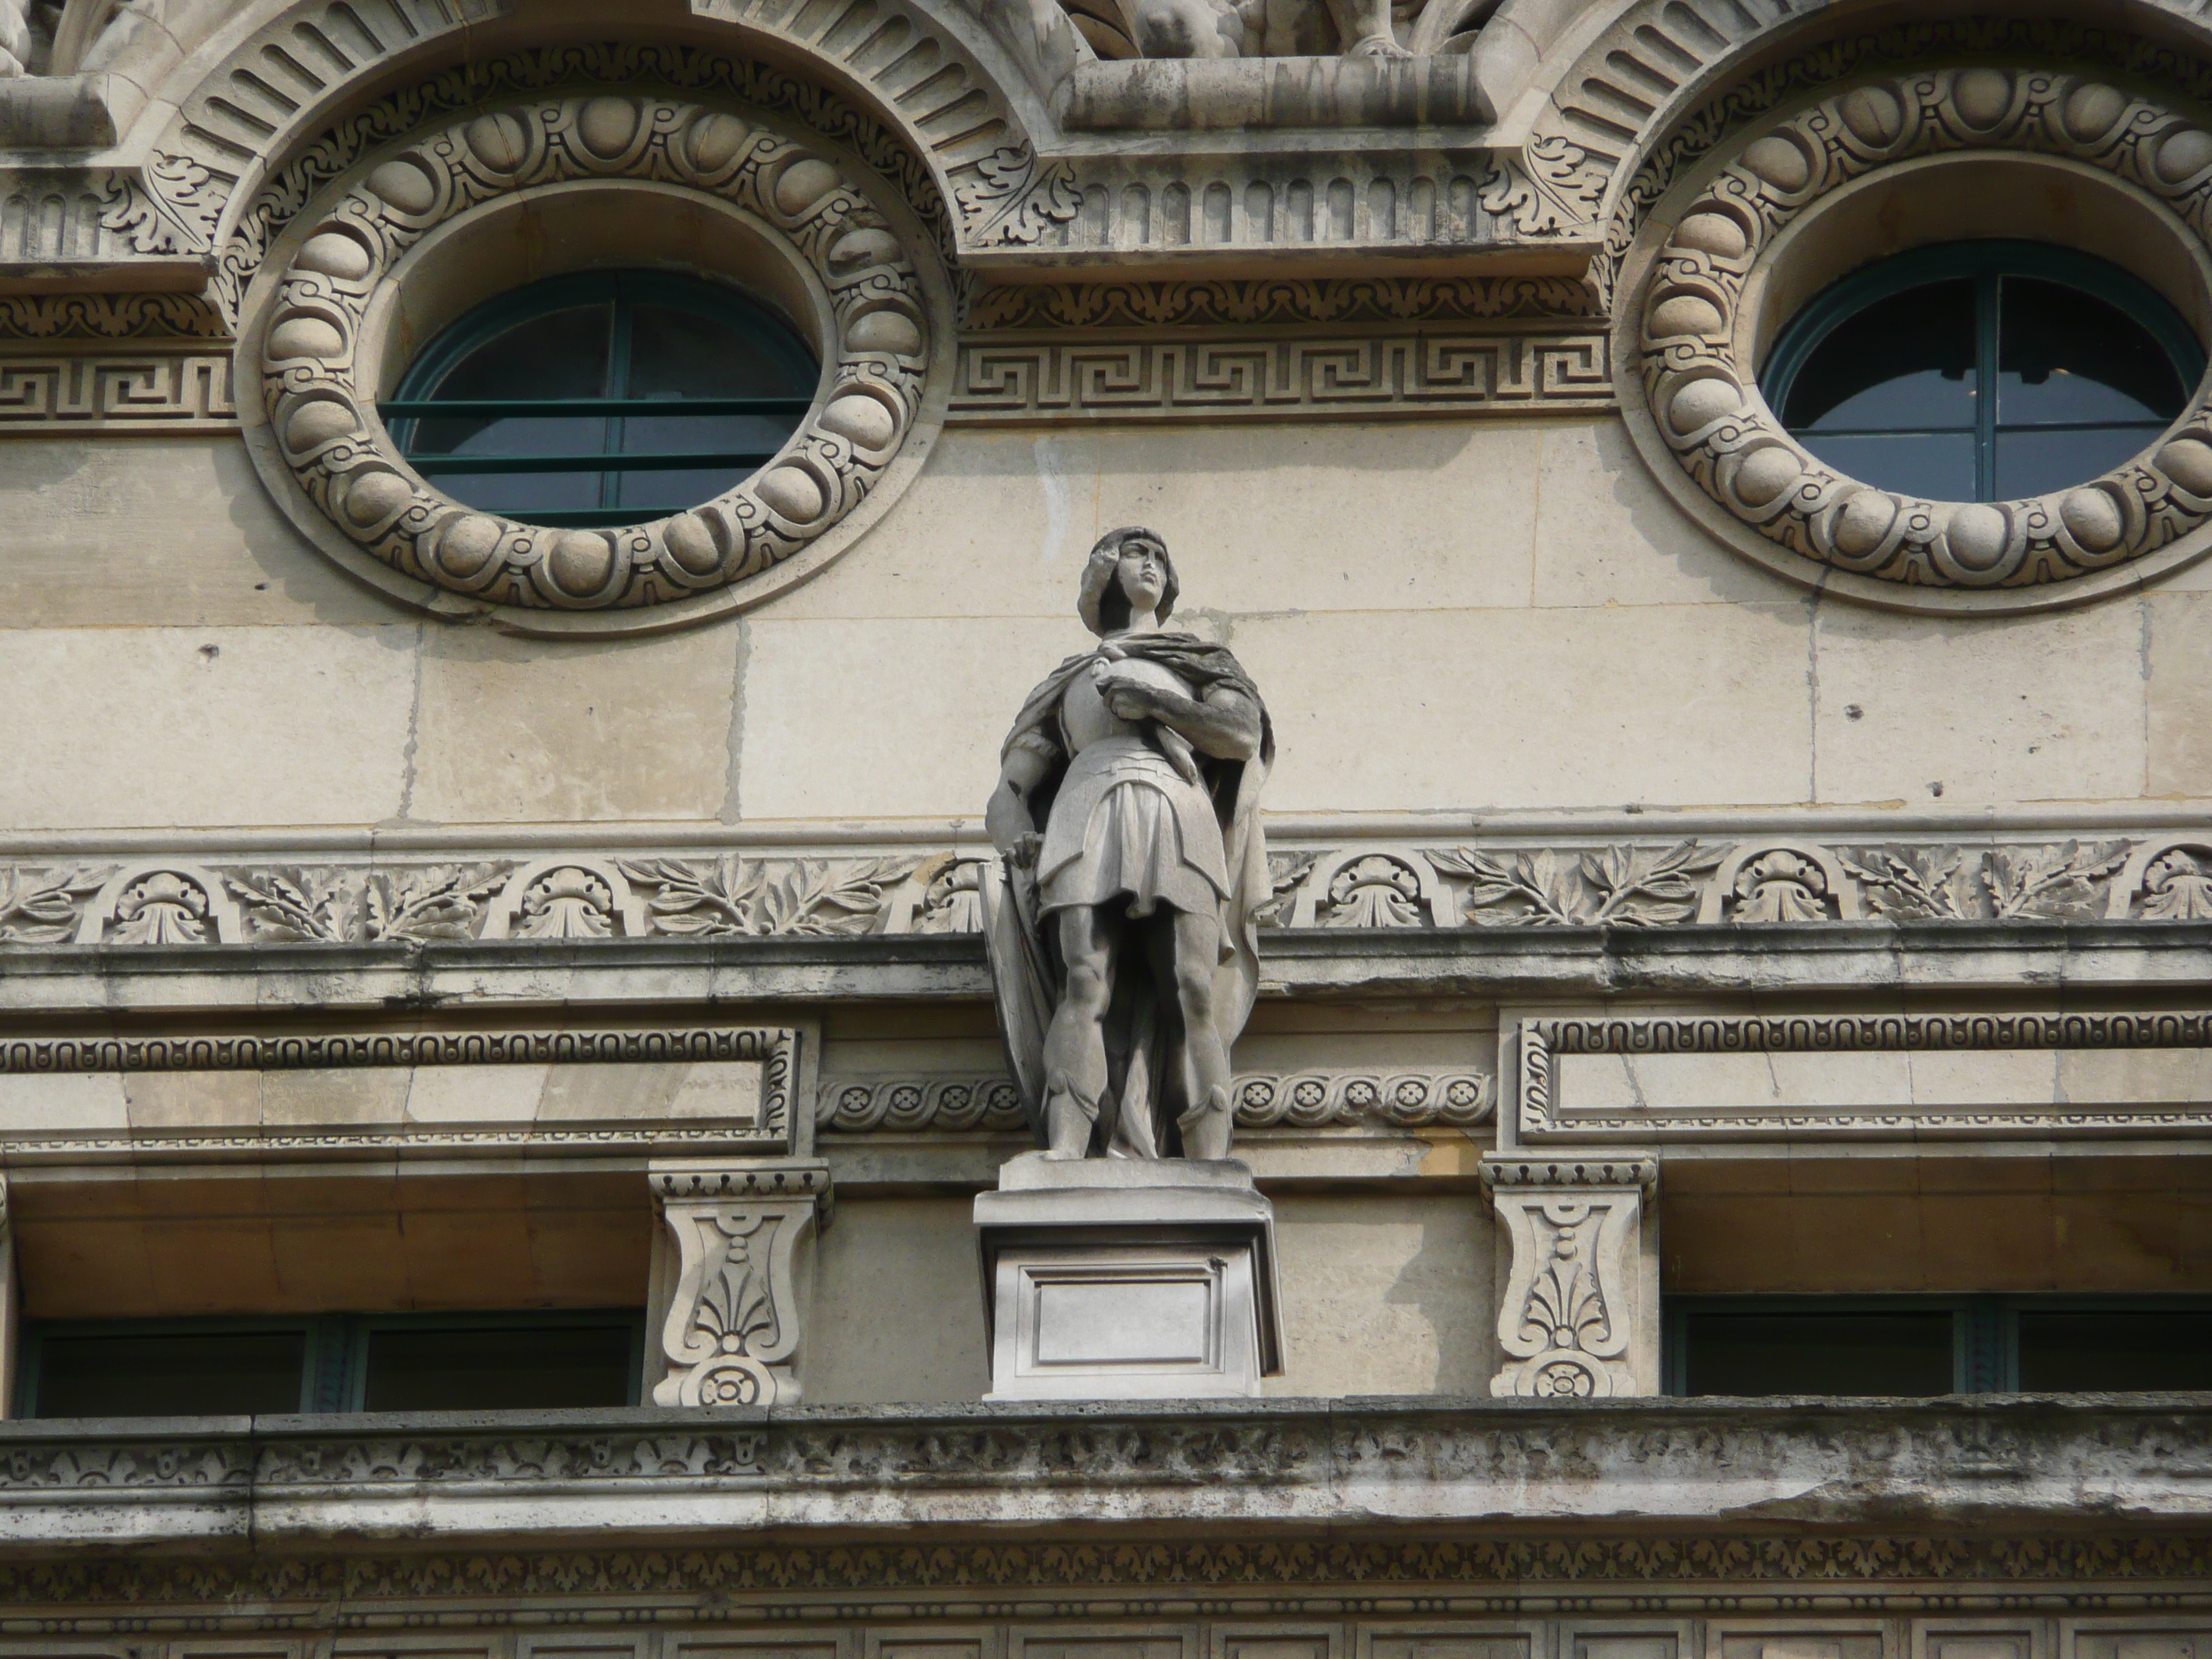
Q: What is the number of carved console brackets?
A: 2